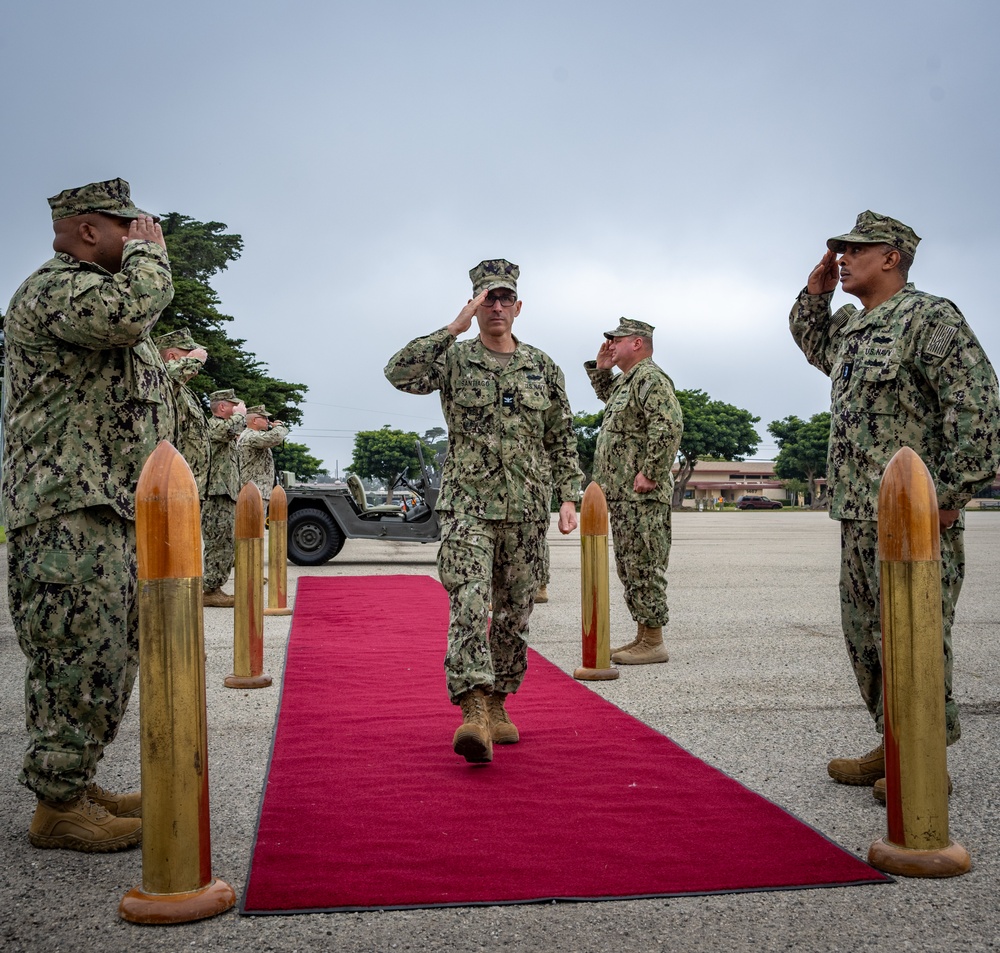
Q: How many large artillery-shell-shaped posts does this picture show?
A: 5